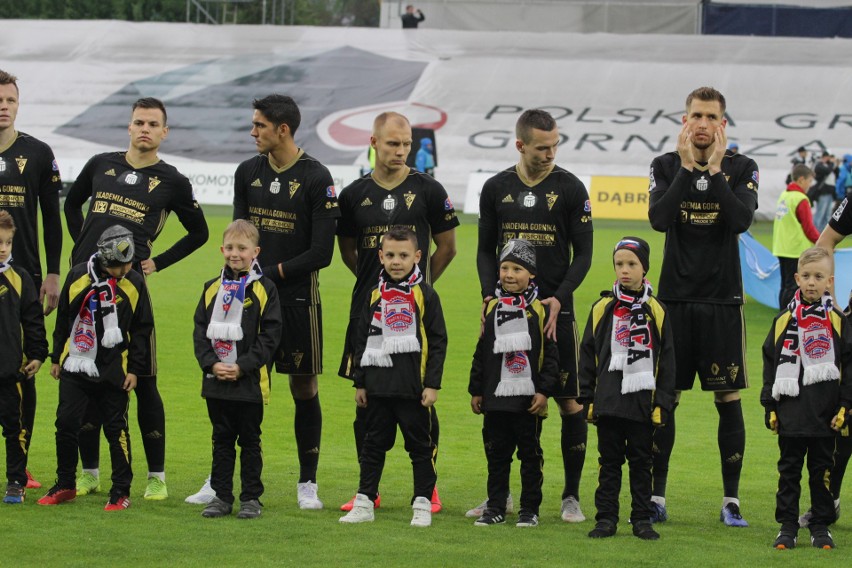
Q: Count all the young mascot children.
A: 7